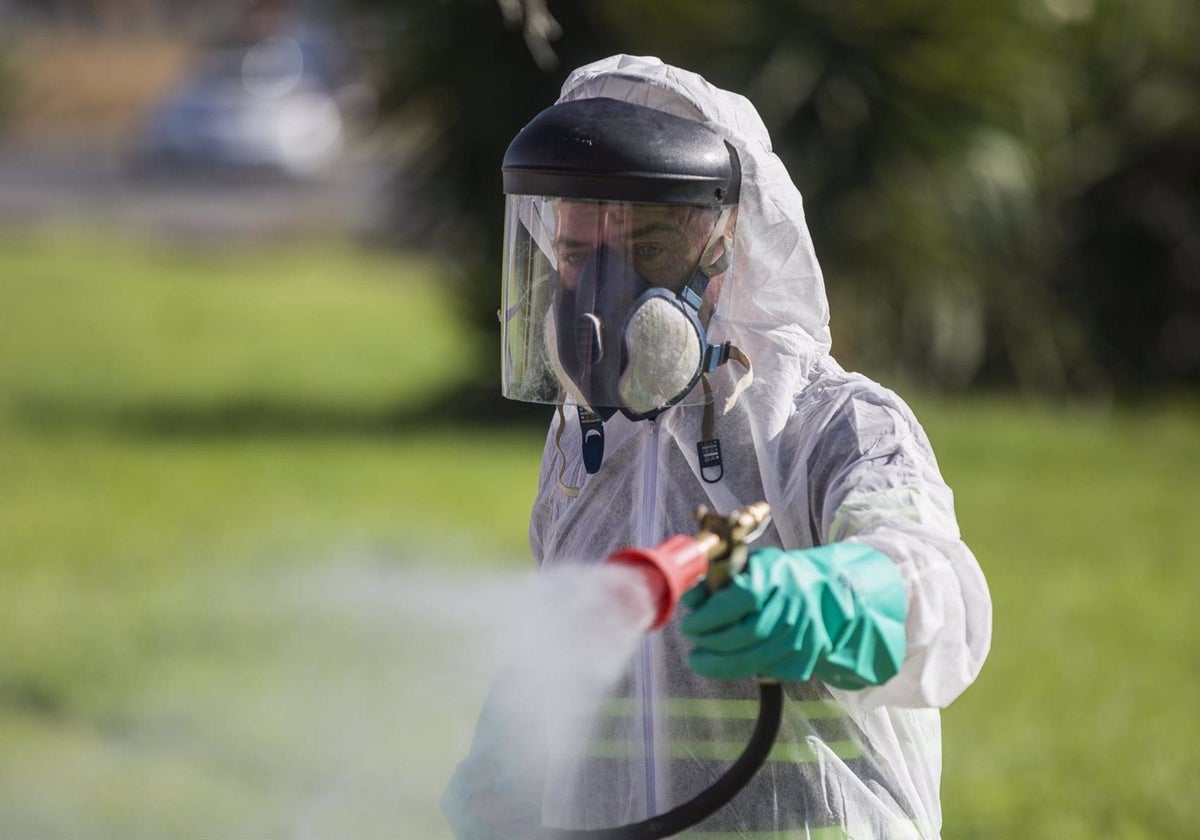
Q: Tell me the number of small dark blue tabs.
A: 2